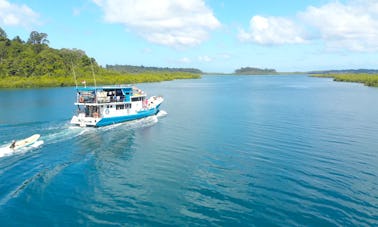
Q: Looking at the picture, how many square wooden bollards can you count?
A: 0